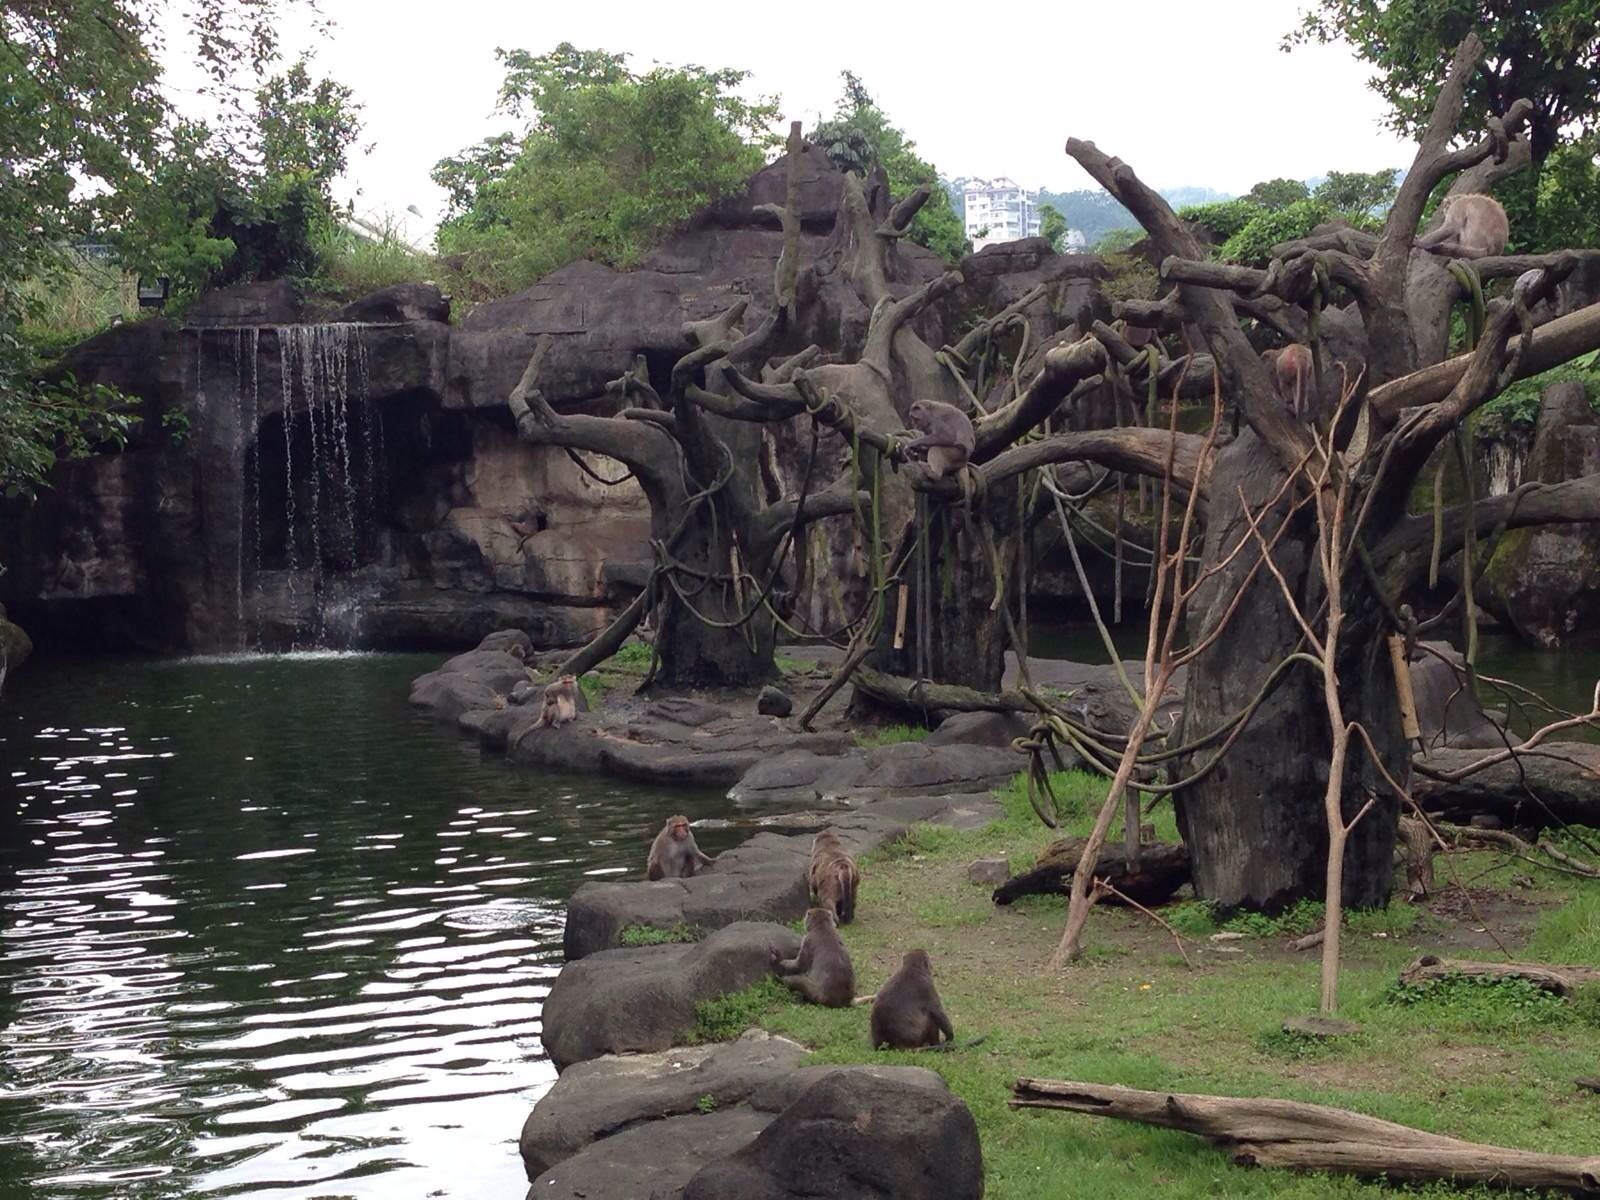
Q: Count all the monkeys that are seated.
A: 6